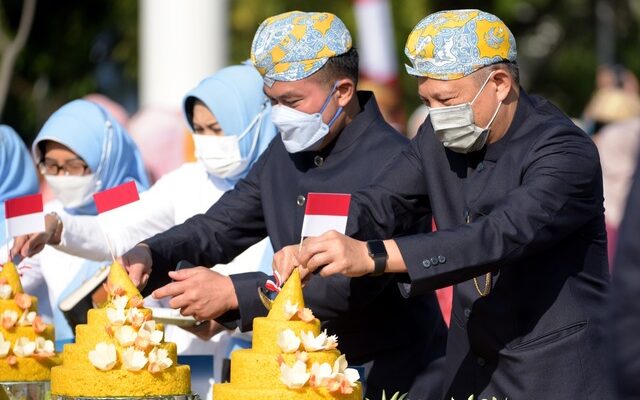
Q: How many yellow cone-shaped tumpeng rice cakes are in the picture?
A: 3